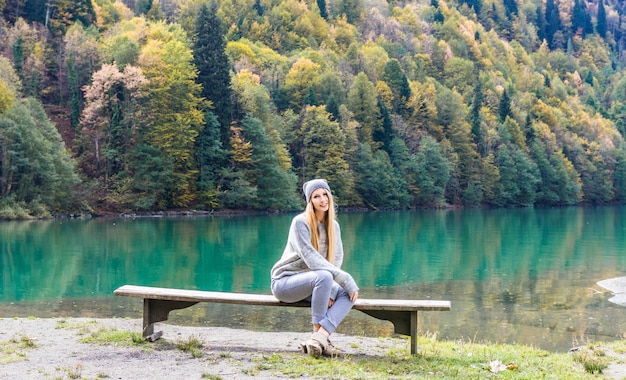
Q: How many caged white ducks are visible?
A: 0